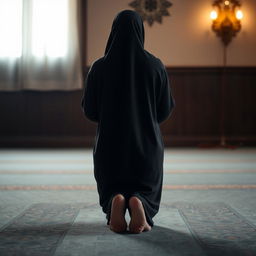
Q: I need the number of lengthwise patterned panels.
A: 2